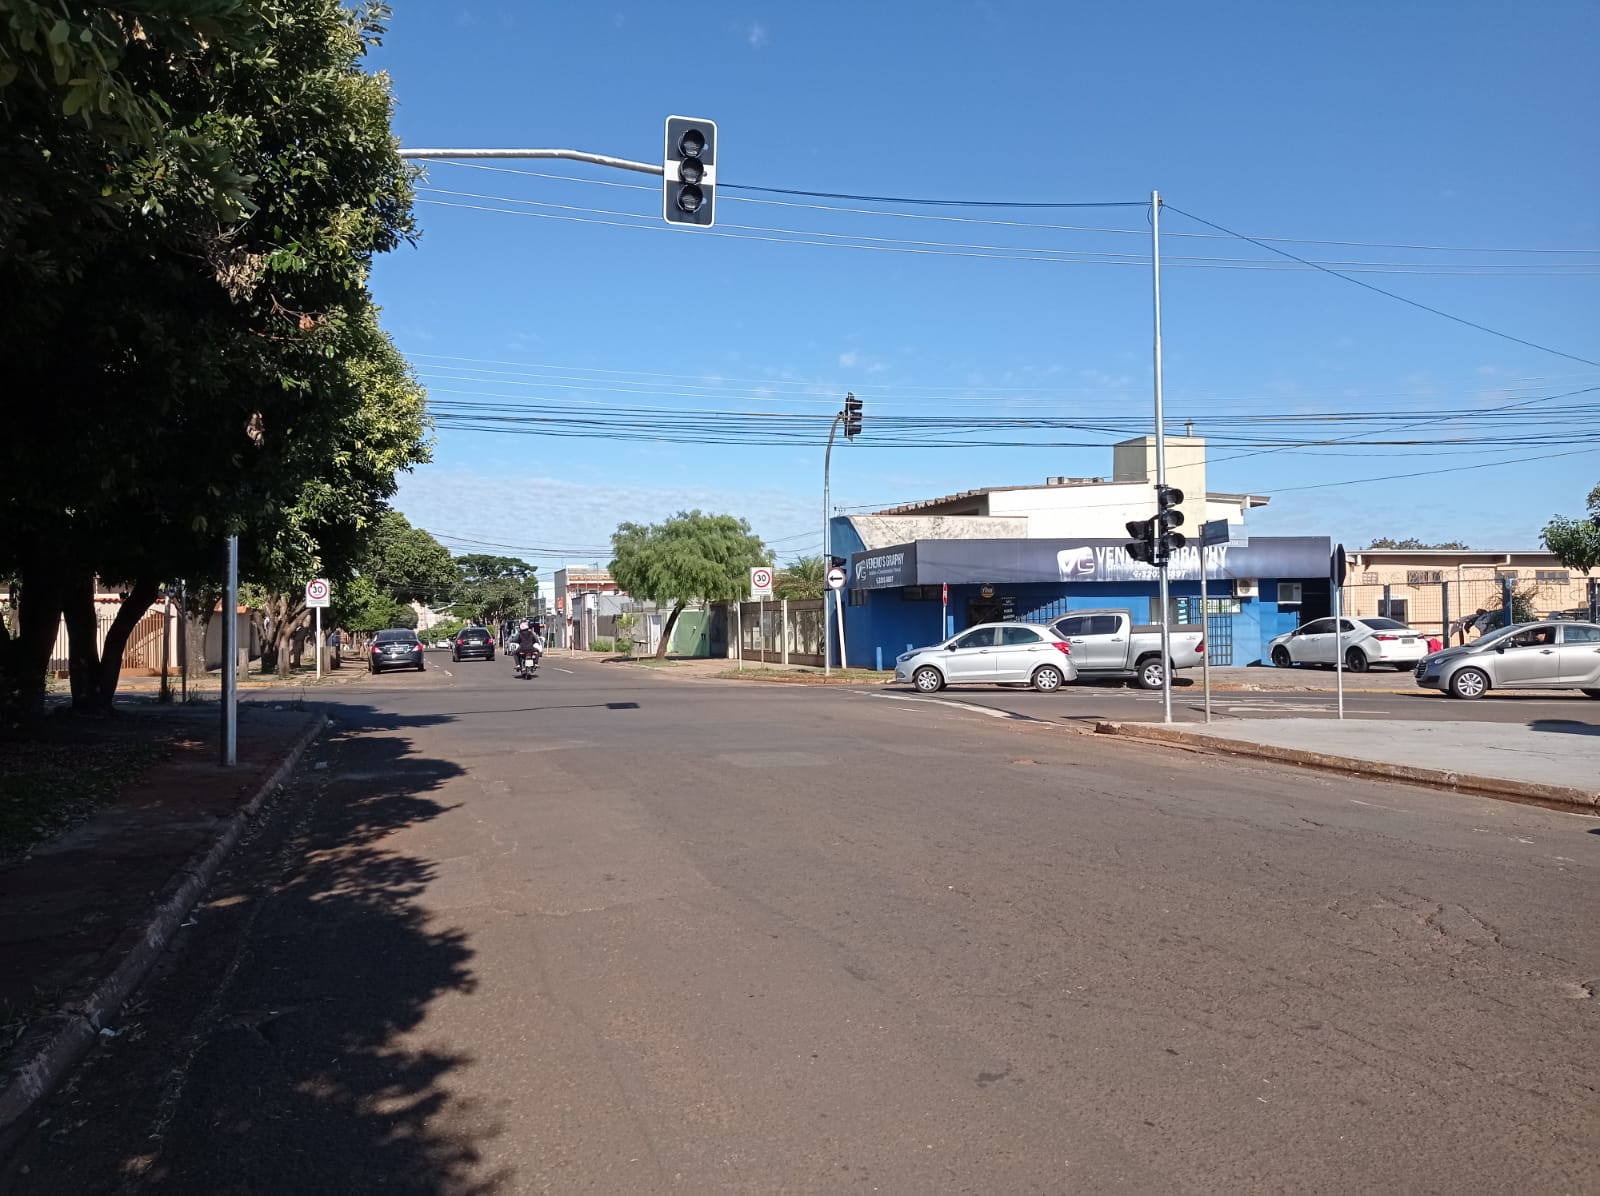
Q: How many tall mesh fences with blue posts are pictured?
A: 1